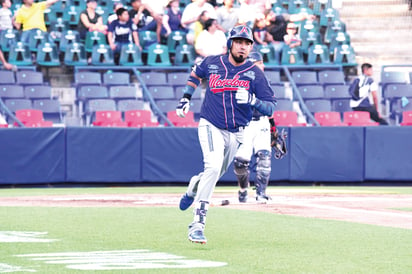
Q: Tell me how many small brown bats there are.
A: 0